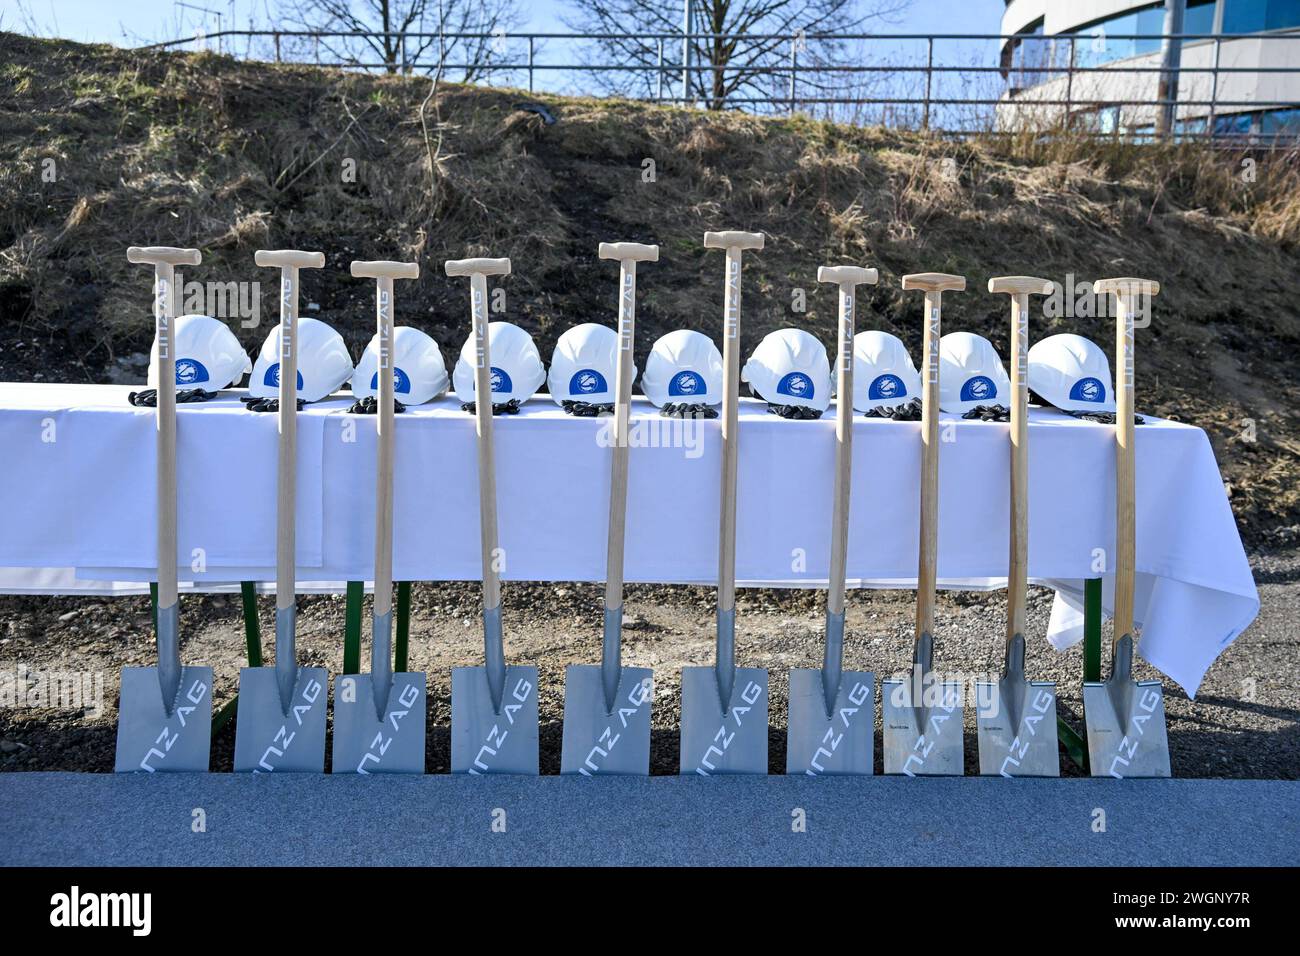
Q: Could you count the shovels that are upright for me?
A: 10